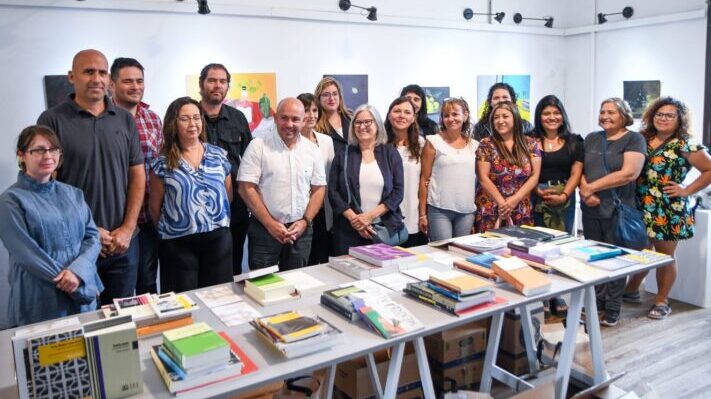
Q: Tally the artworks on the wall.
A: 6